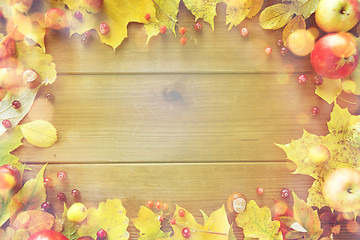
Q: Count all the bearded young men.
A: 0